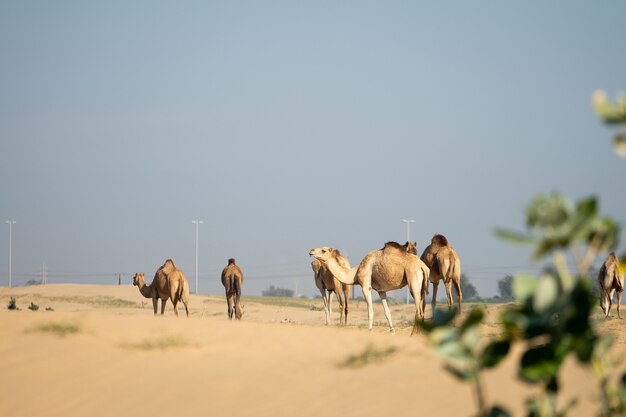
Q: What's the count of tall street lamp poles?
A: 3